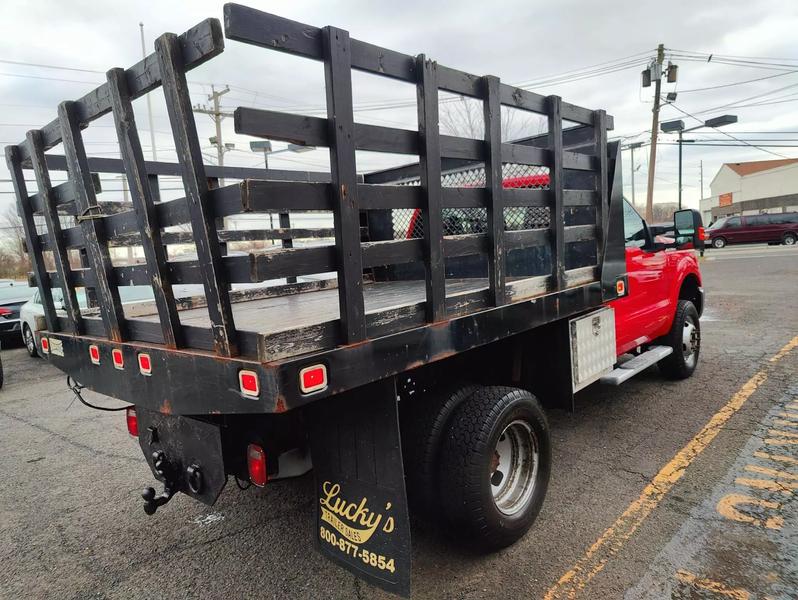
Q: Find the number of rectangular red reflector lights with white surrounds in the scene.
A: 6